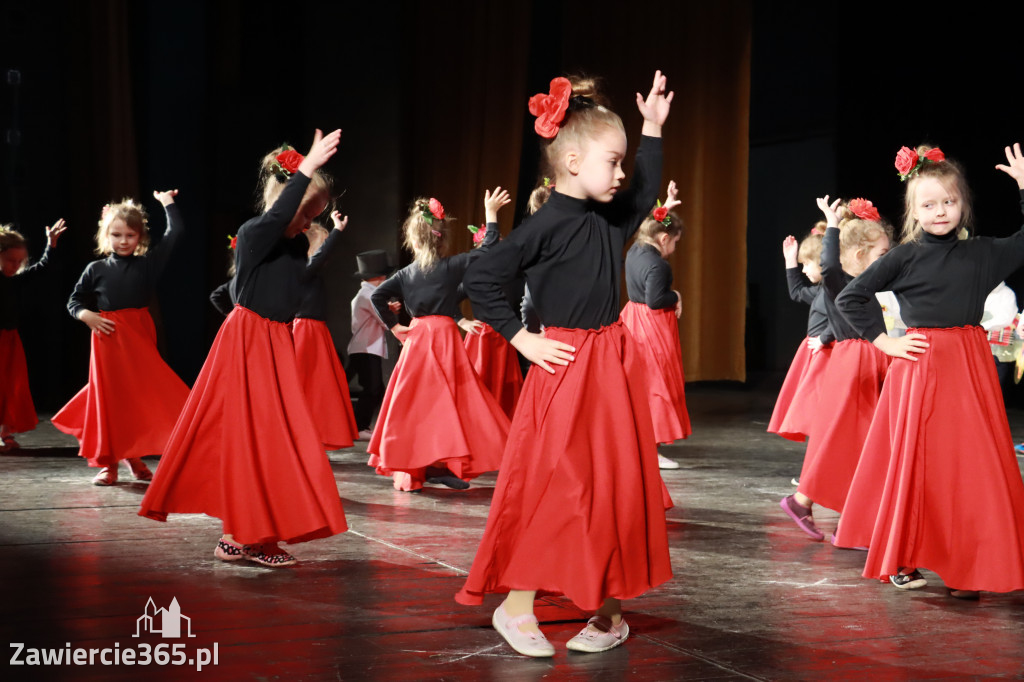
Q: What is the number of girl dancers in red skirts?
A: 11